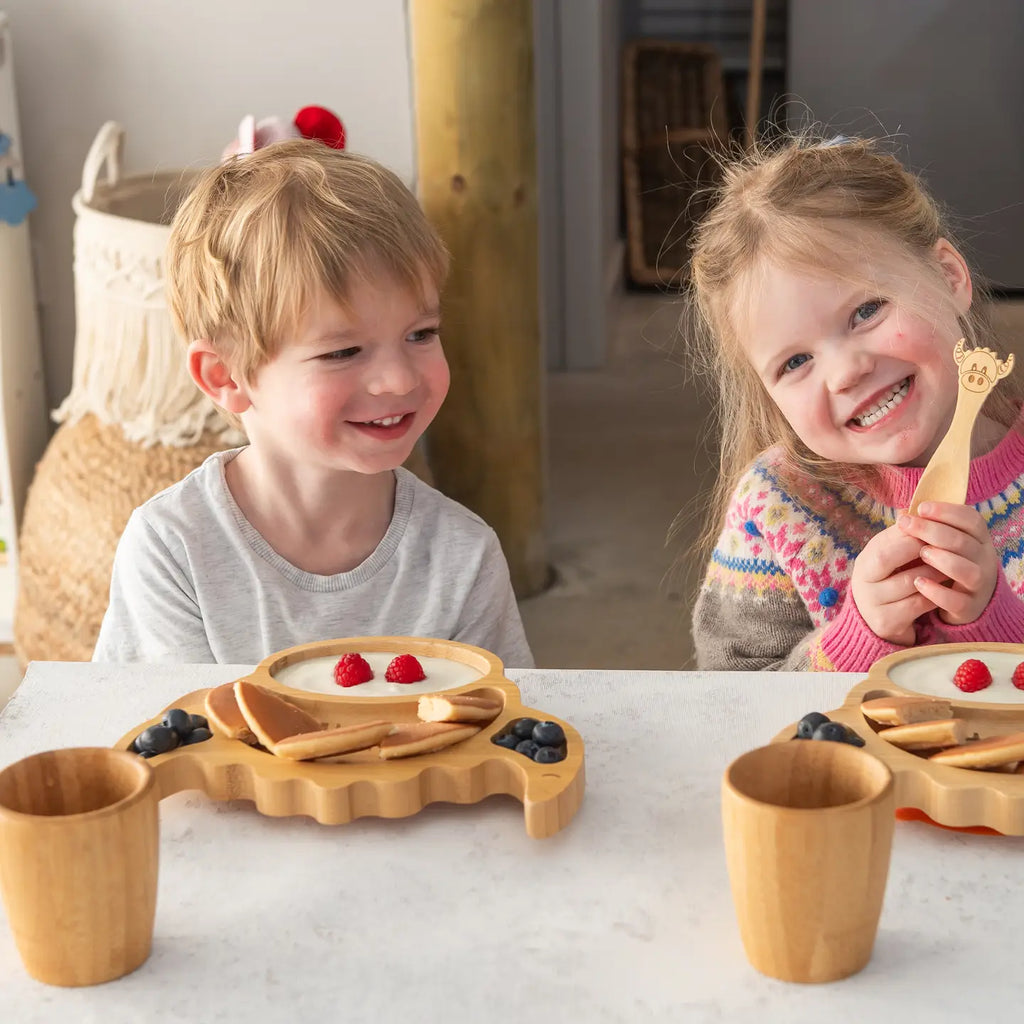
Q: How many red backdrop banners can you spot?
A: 0